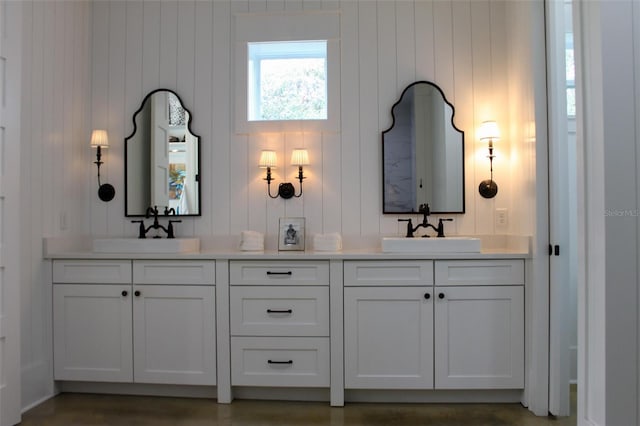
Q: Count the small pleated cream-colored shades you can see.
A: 4